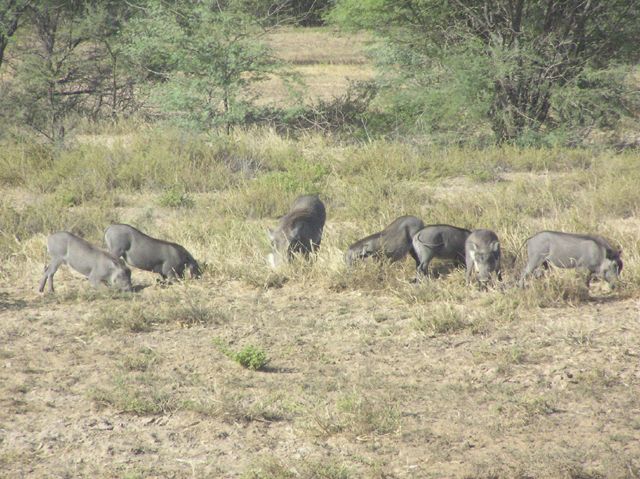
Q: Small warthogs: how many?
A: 6